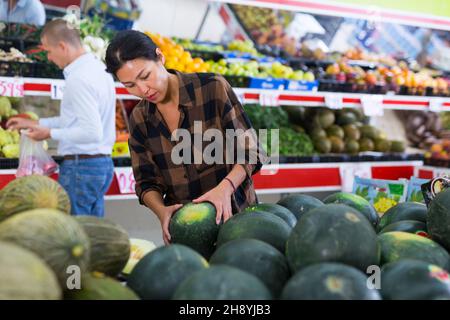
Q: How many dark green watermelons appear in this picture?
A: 15